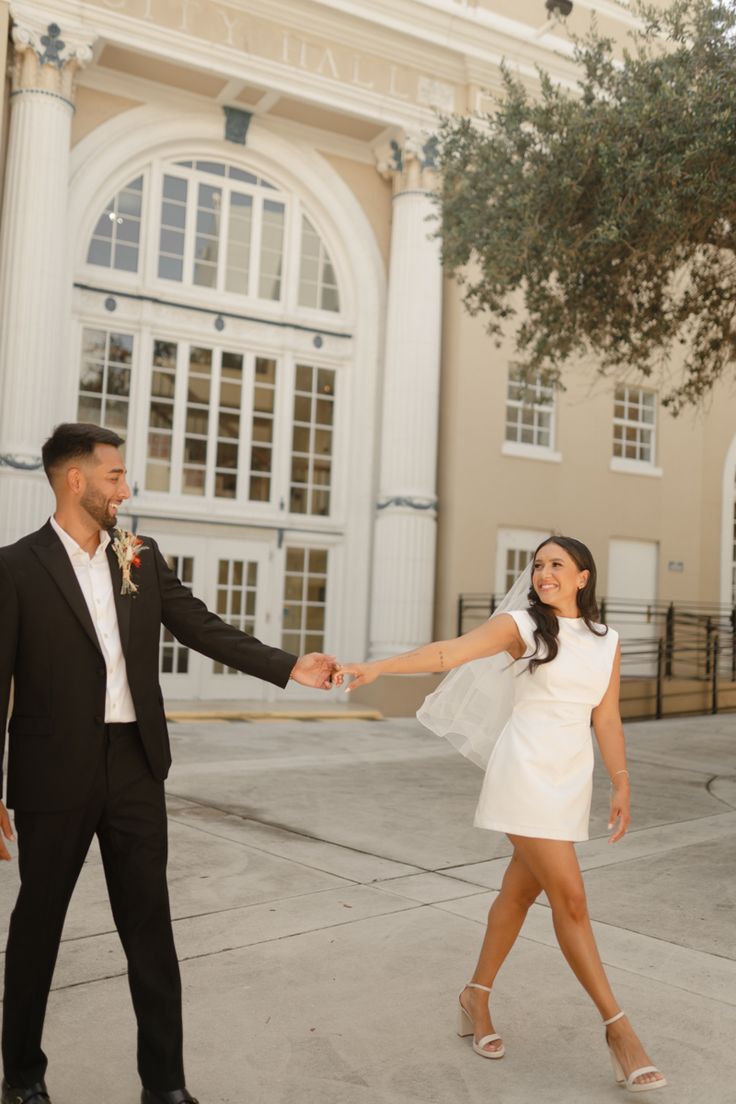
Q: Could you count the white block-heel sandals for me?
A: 2